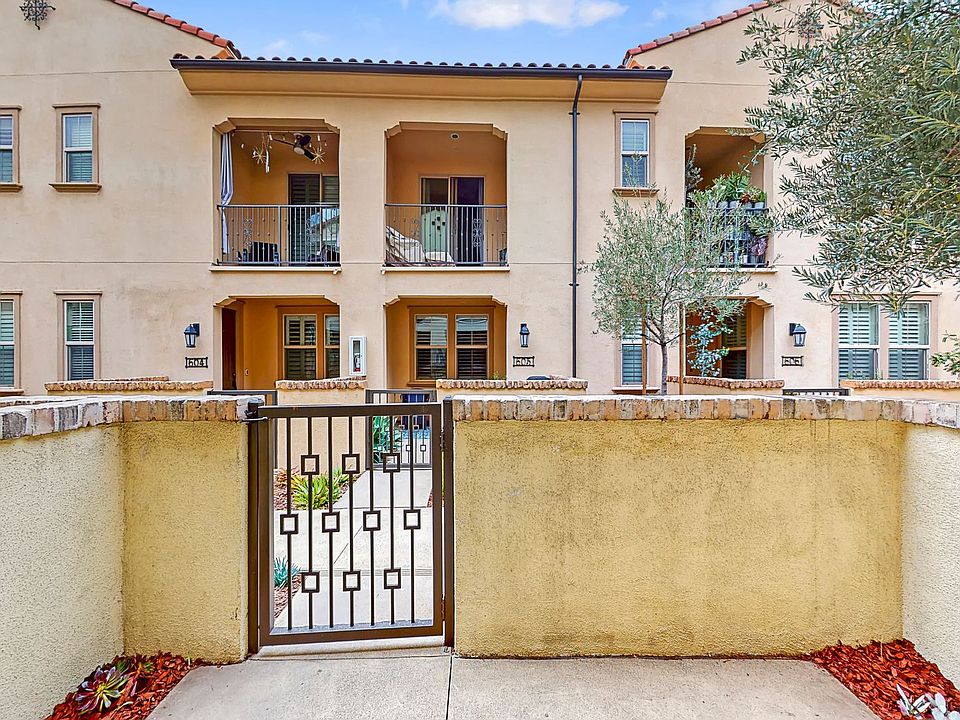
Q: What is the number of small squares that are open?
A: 10